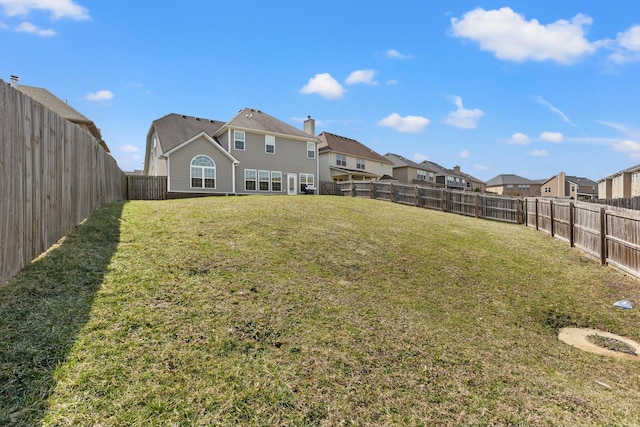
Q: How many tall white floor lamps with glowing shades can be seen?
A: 0